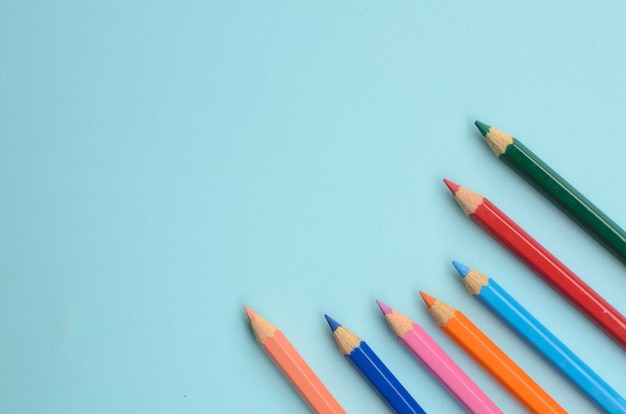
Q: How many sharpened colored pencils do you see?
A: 7